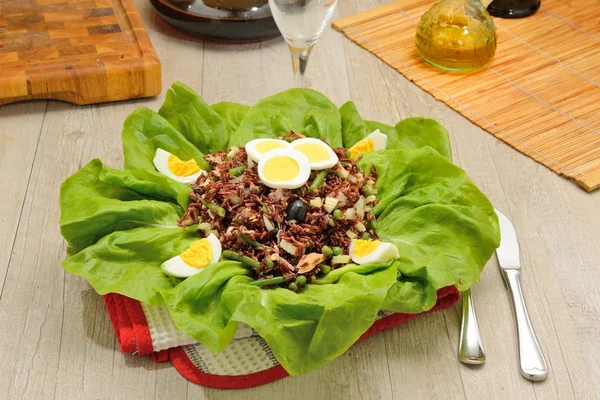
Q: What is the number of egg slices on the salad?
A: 7